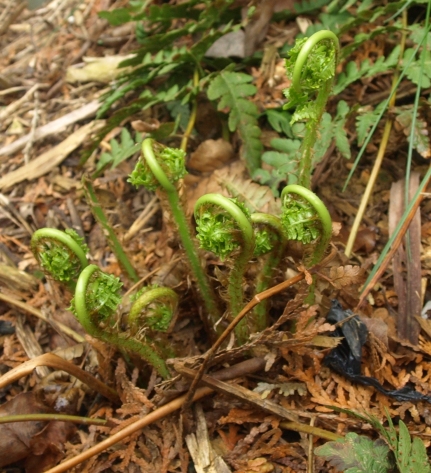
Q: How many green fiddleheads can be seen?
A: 8